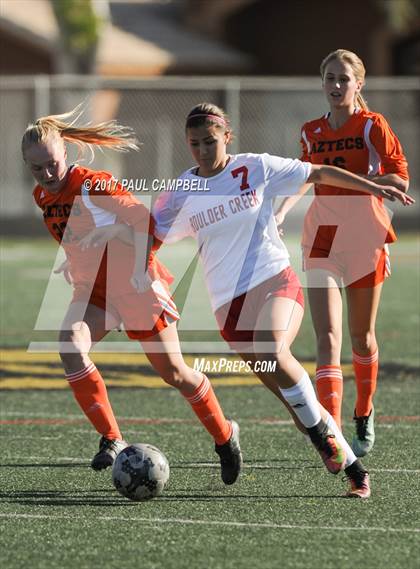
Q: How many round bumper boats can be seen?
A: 0